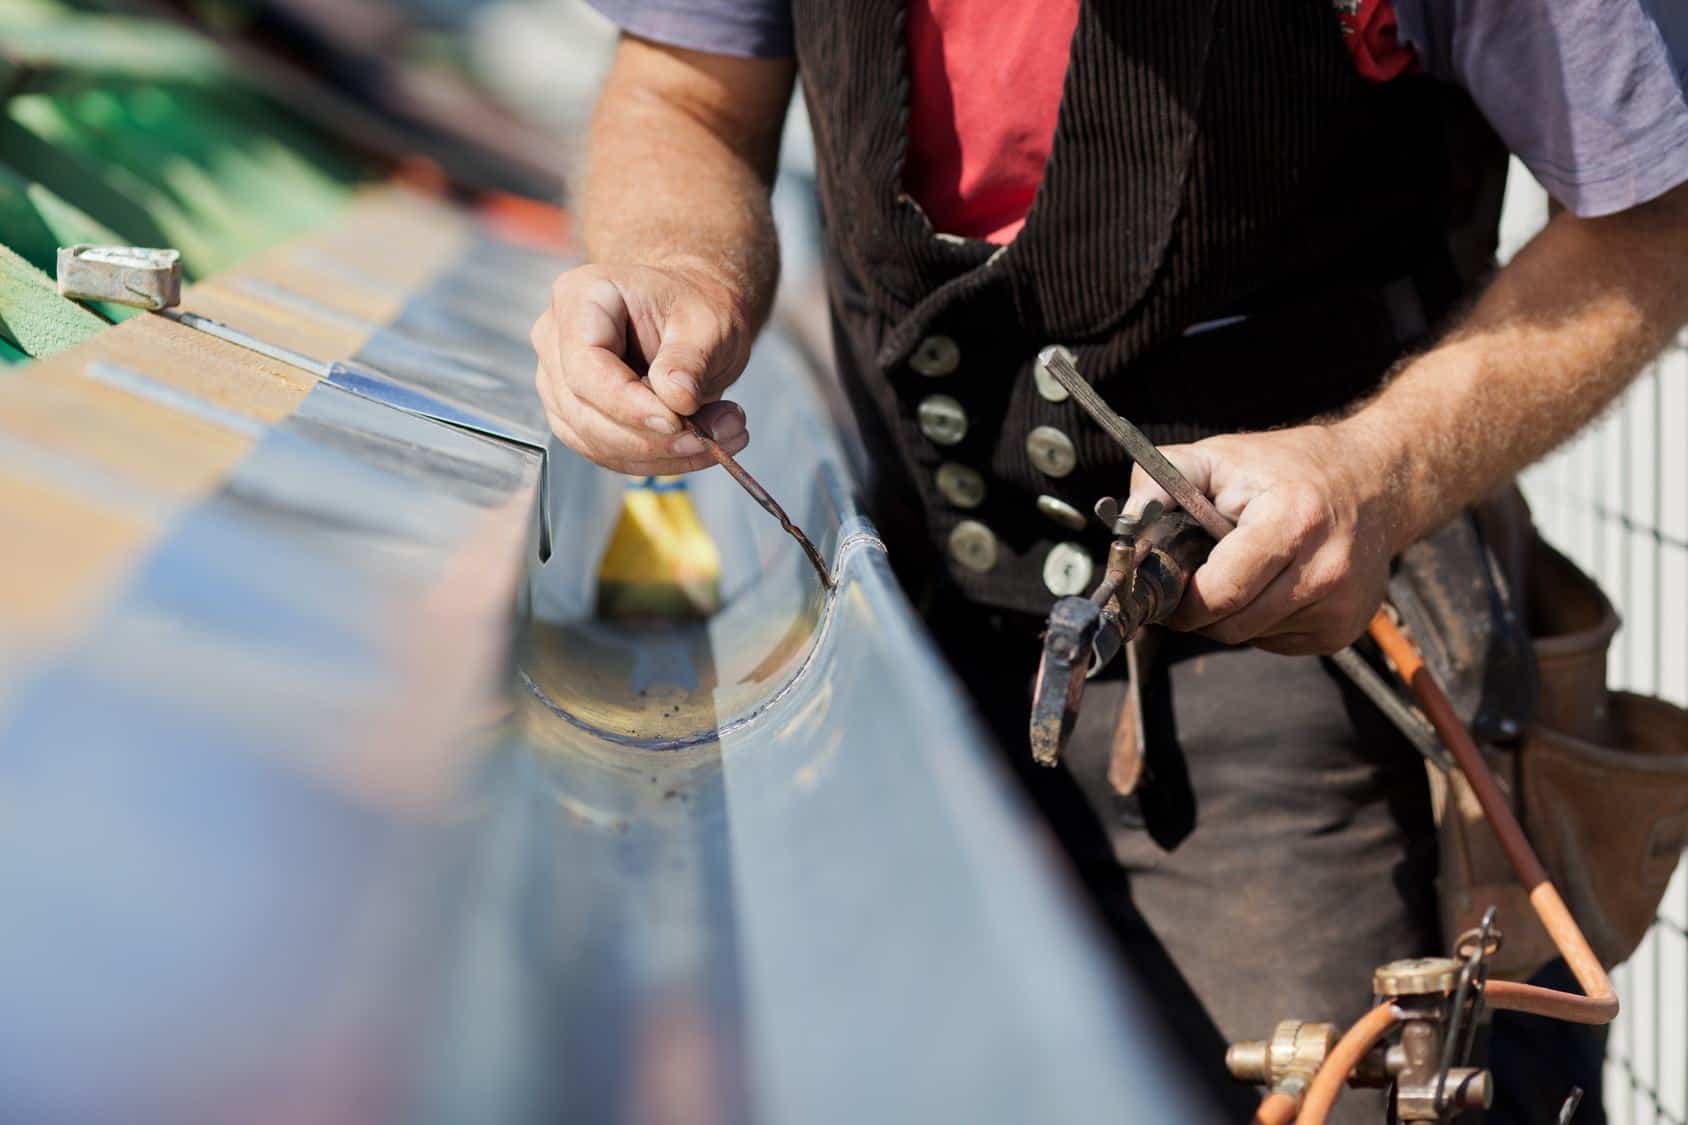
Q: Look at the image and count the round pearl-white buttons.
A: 8